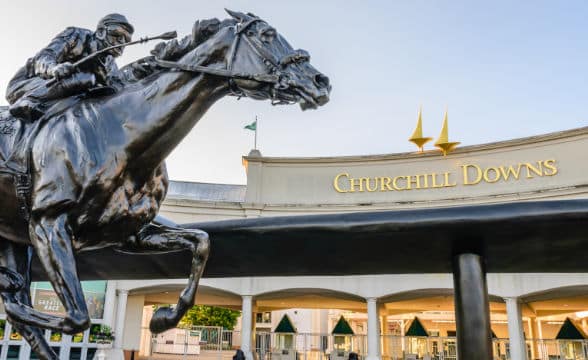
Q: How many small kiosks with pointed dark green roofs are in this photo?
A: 4